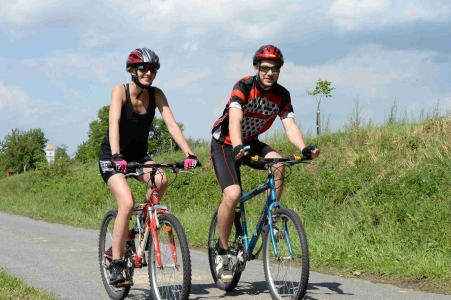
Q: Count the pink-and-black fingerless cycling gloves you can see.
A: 2